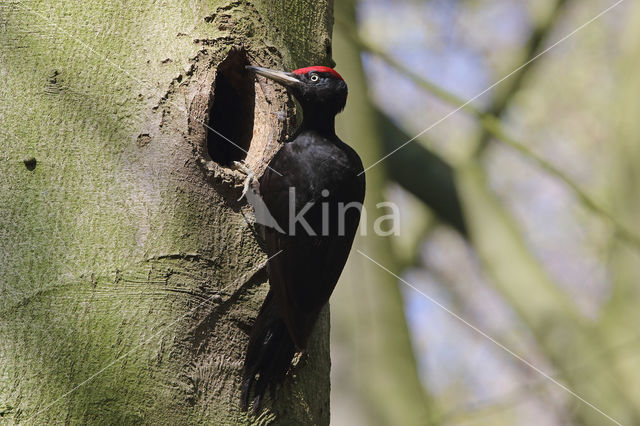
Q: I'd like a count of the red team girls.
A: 0